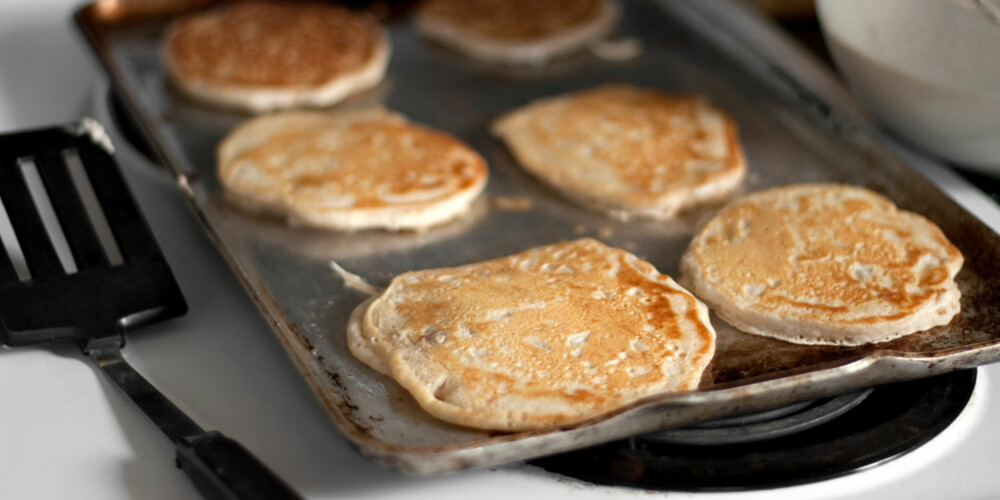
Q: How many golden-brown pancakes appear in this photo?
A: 6